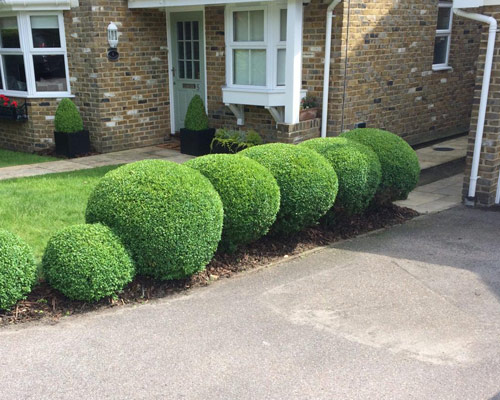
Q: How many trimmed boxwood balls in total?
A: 7